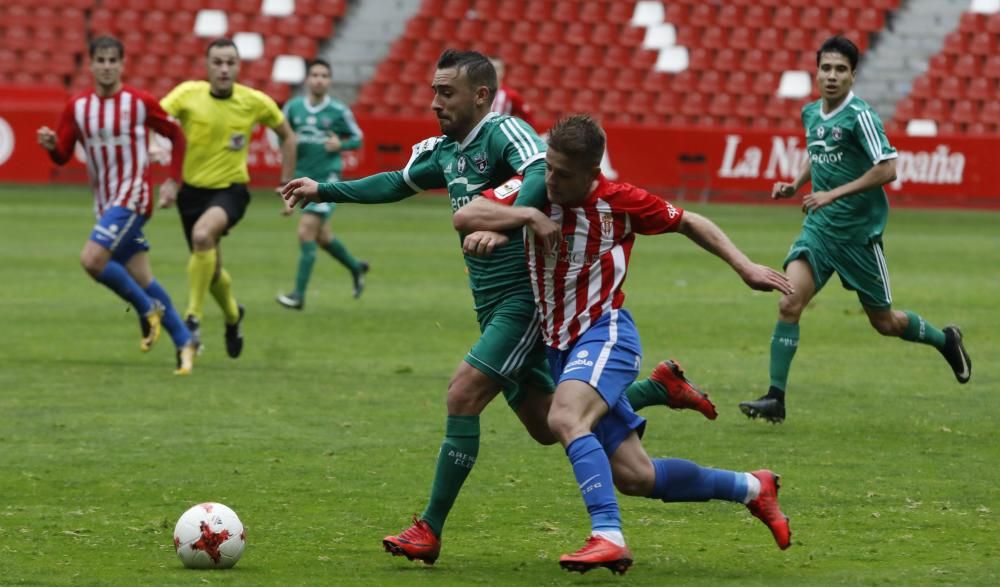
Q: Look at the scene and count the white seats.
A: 10